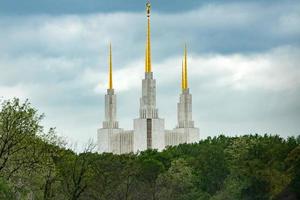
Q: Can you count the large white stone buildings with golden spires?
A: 1